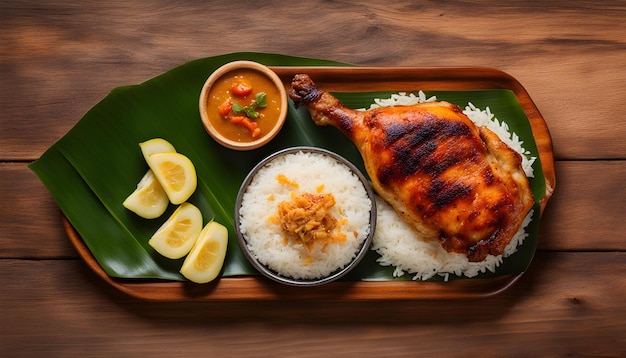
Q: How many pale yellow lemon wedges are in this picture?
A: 5